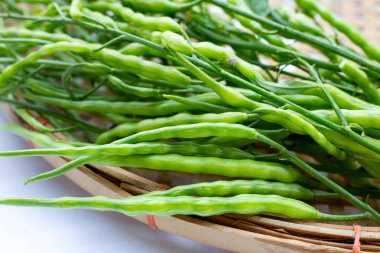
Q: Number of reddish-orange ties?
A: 3